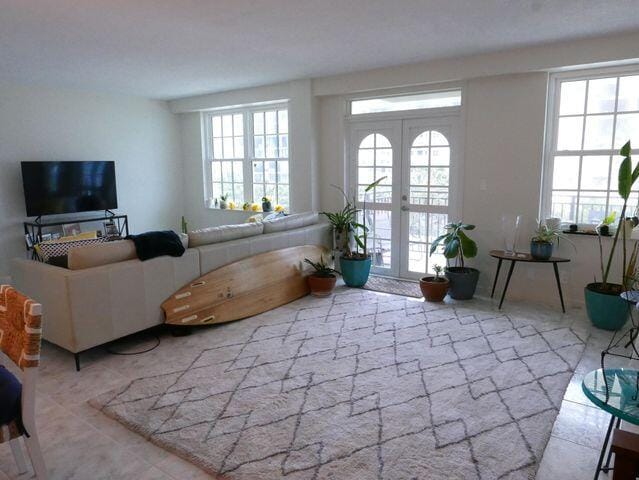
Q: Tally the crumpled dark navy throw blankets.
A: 1